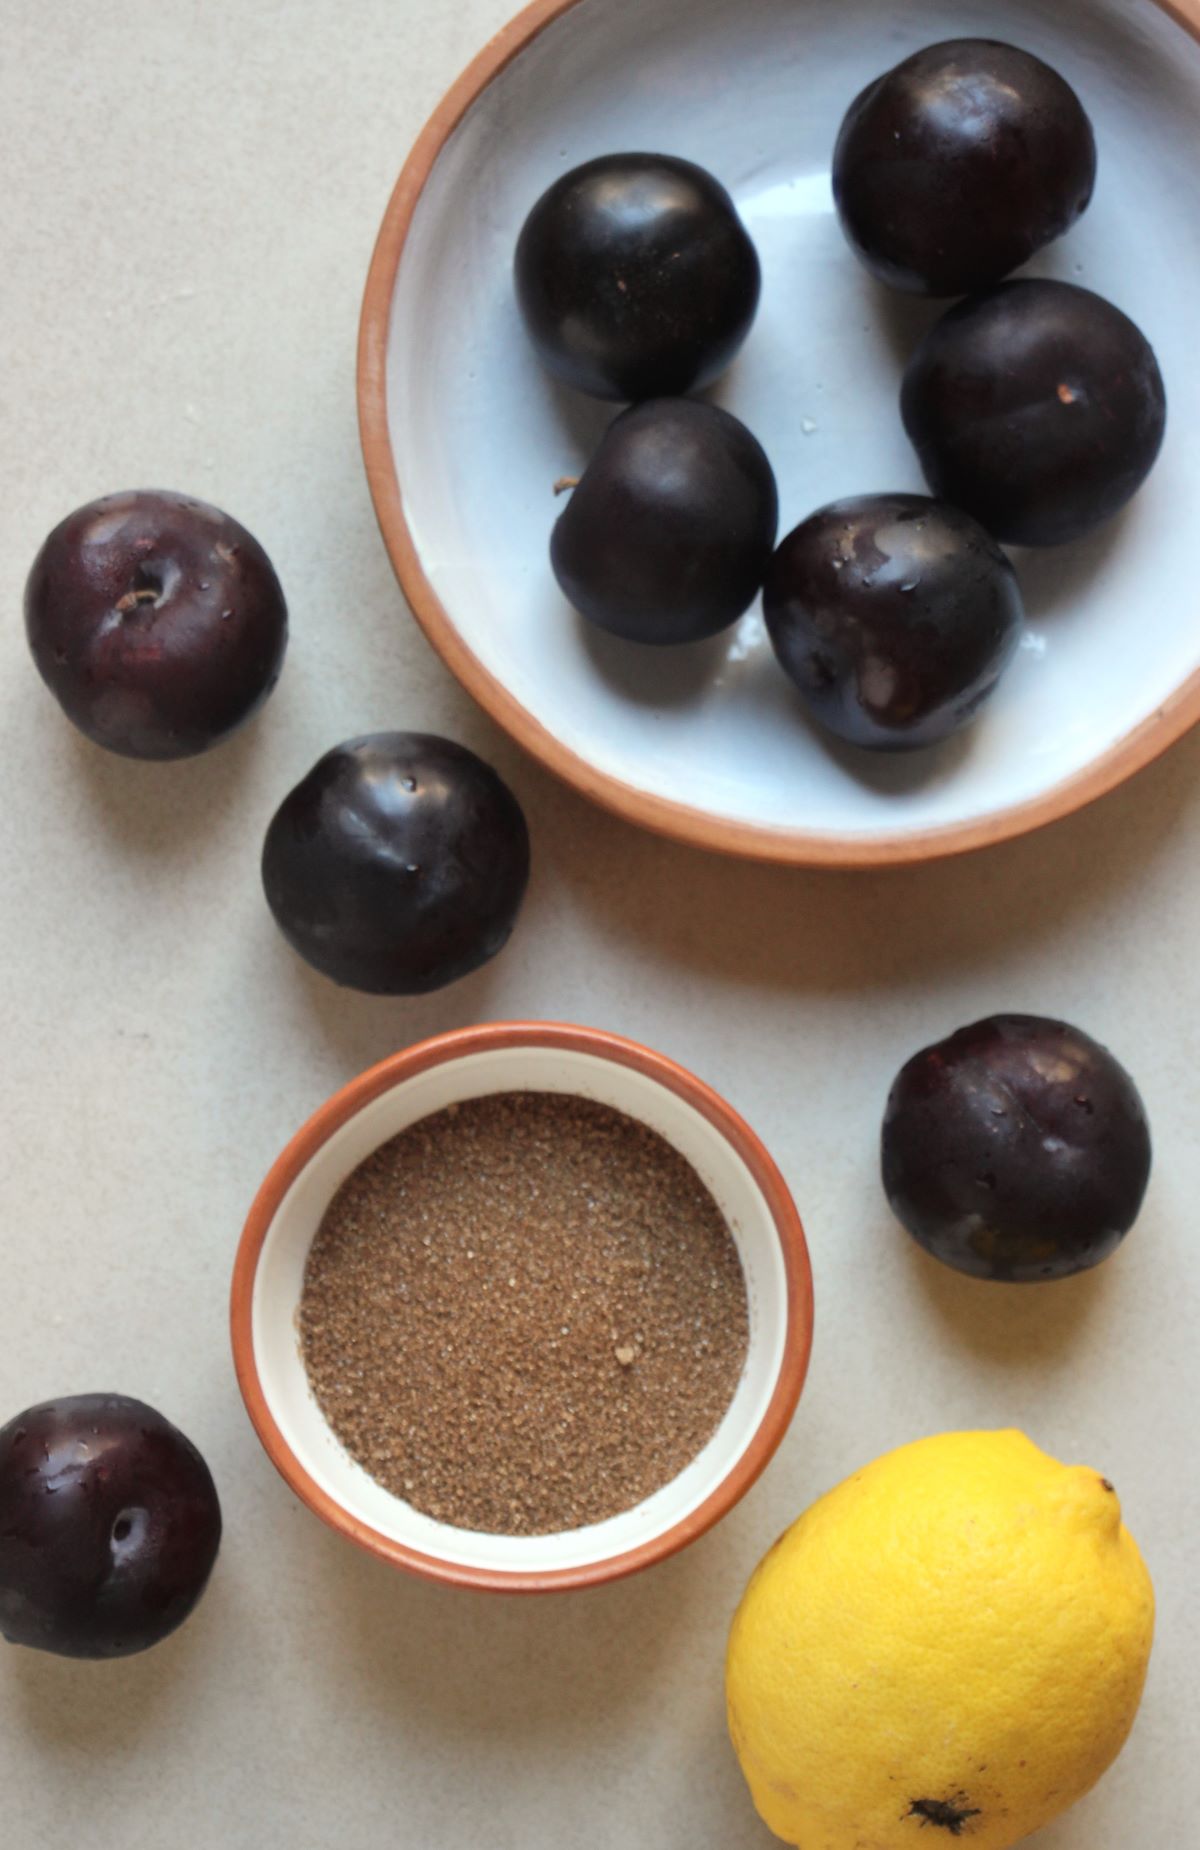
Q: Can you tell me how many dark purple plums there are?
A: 9